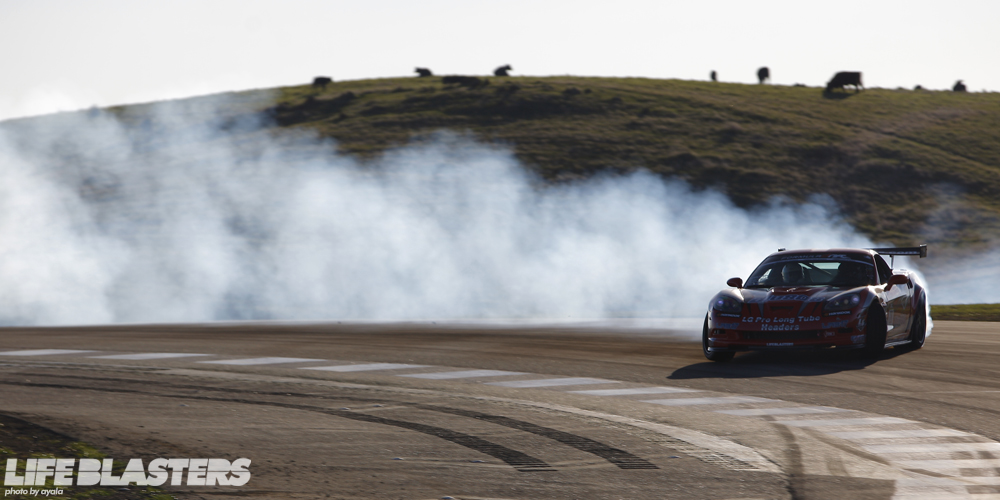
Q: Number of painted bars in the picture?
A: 15